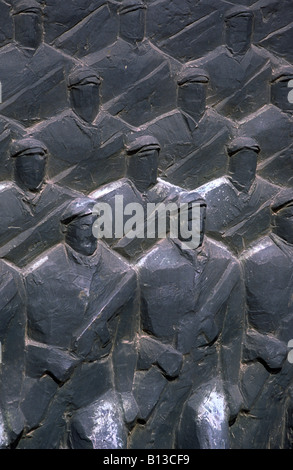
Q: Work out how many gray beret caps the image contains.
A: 12